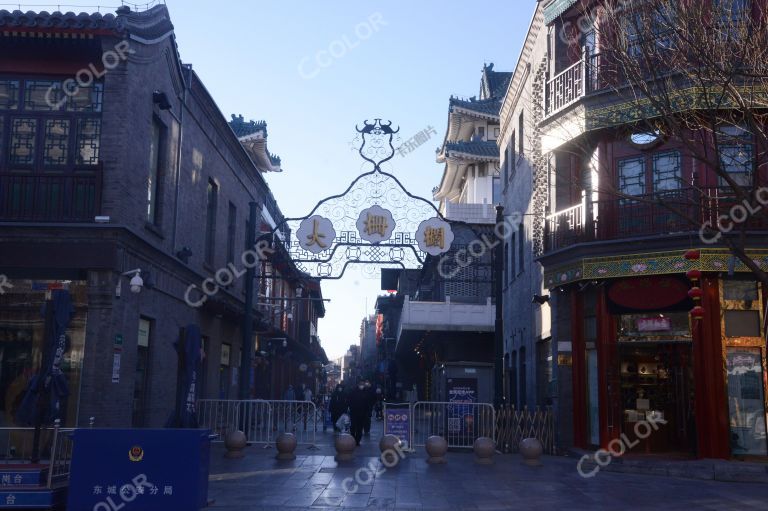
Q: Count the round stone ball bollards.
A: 7